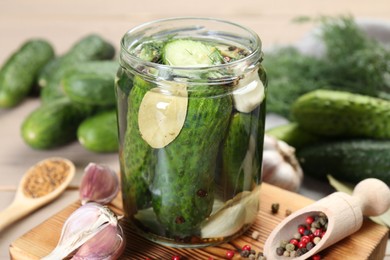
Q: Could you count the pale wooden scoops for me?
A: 1